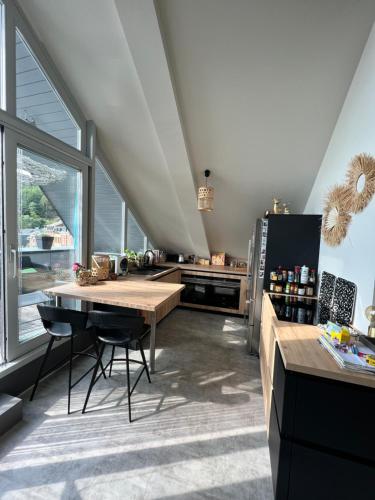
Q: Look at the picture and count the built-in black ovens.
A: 2